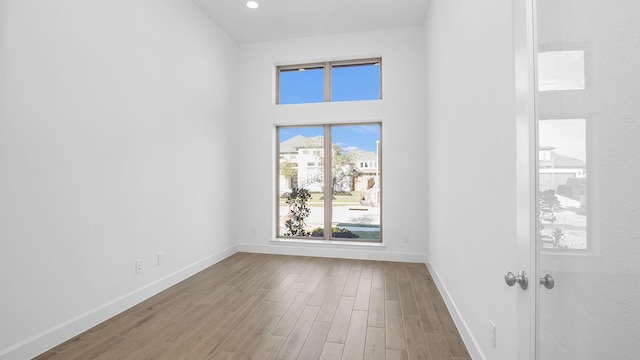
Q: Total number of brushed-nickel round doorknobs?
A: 2